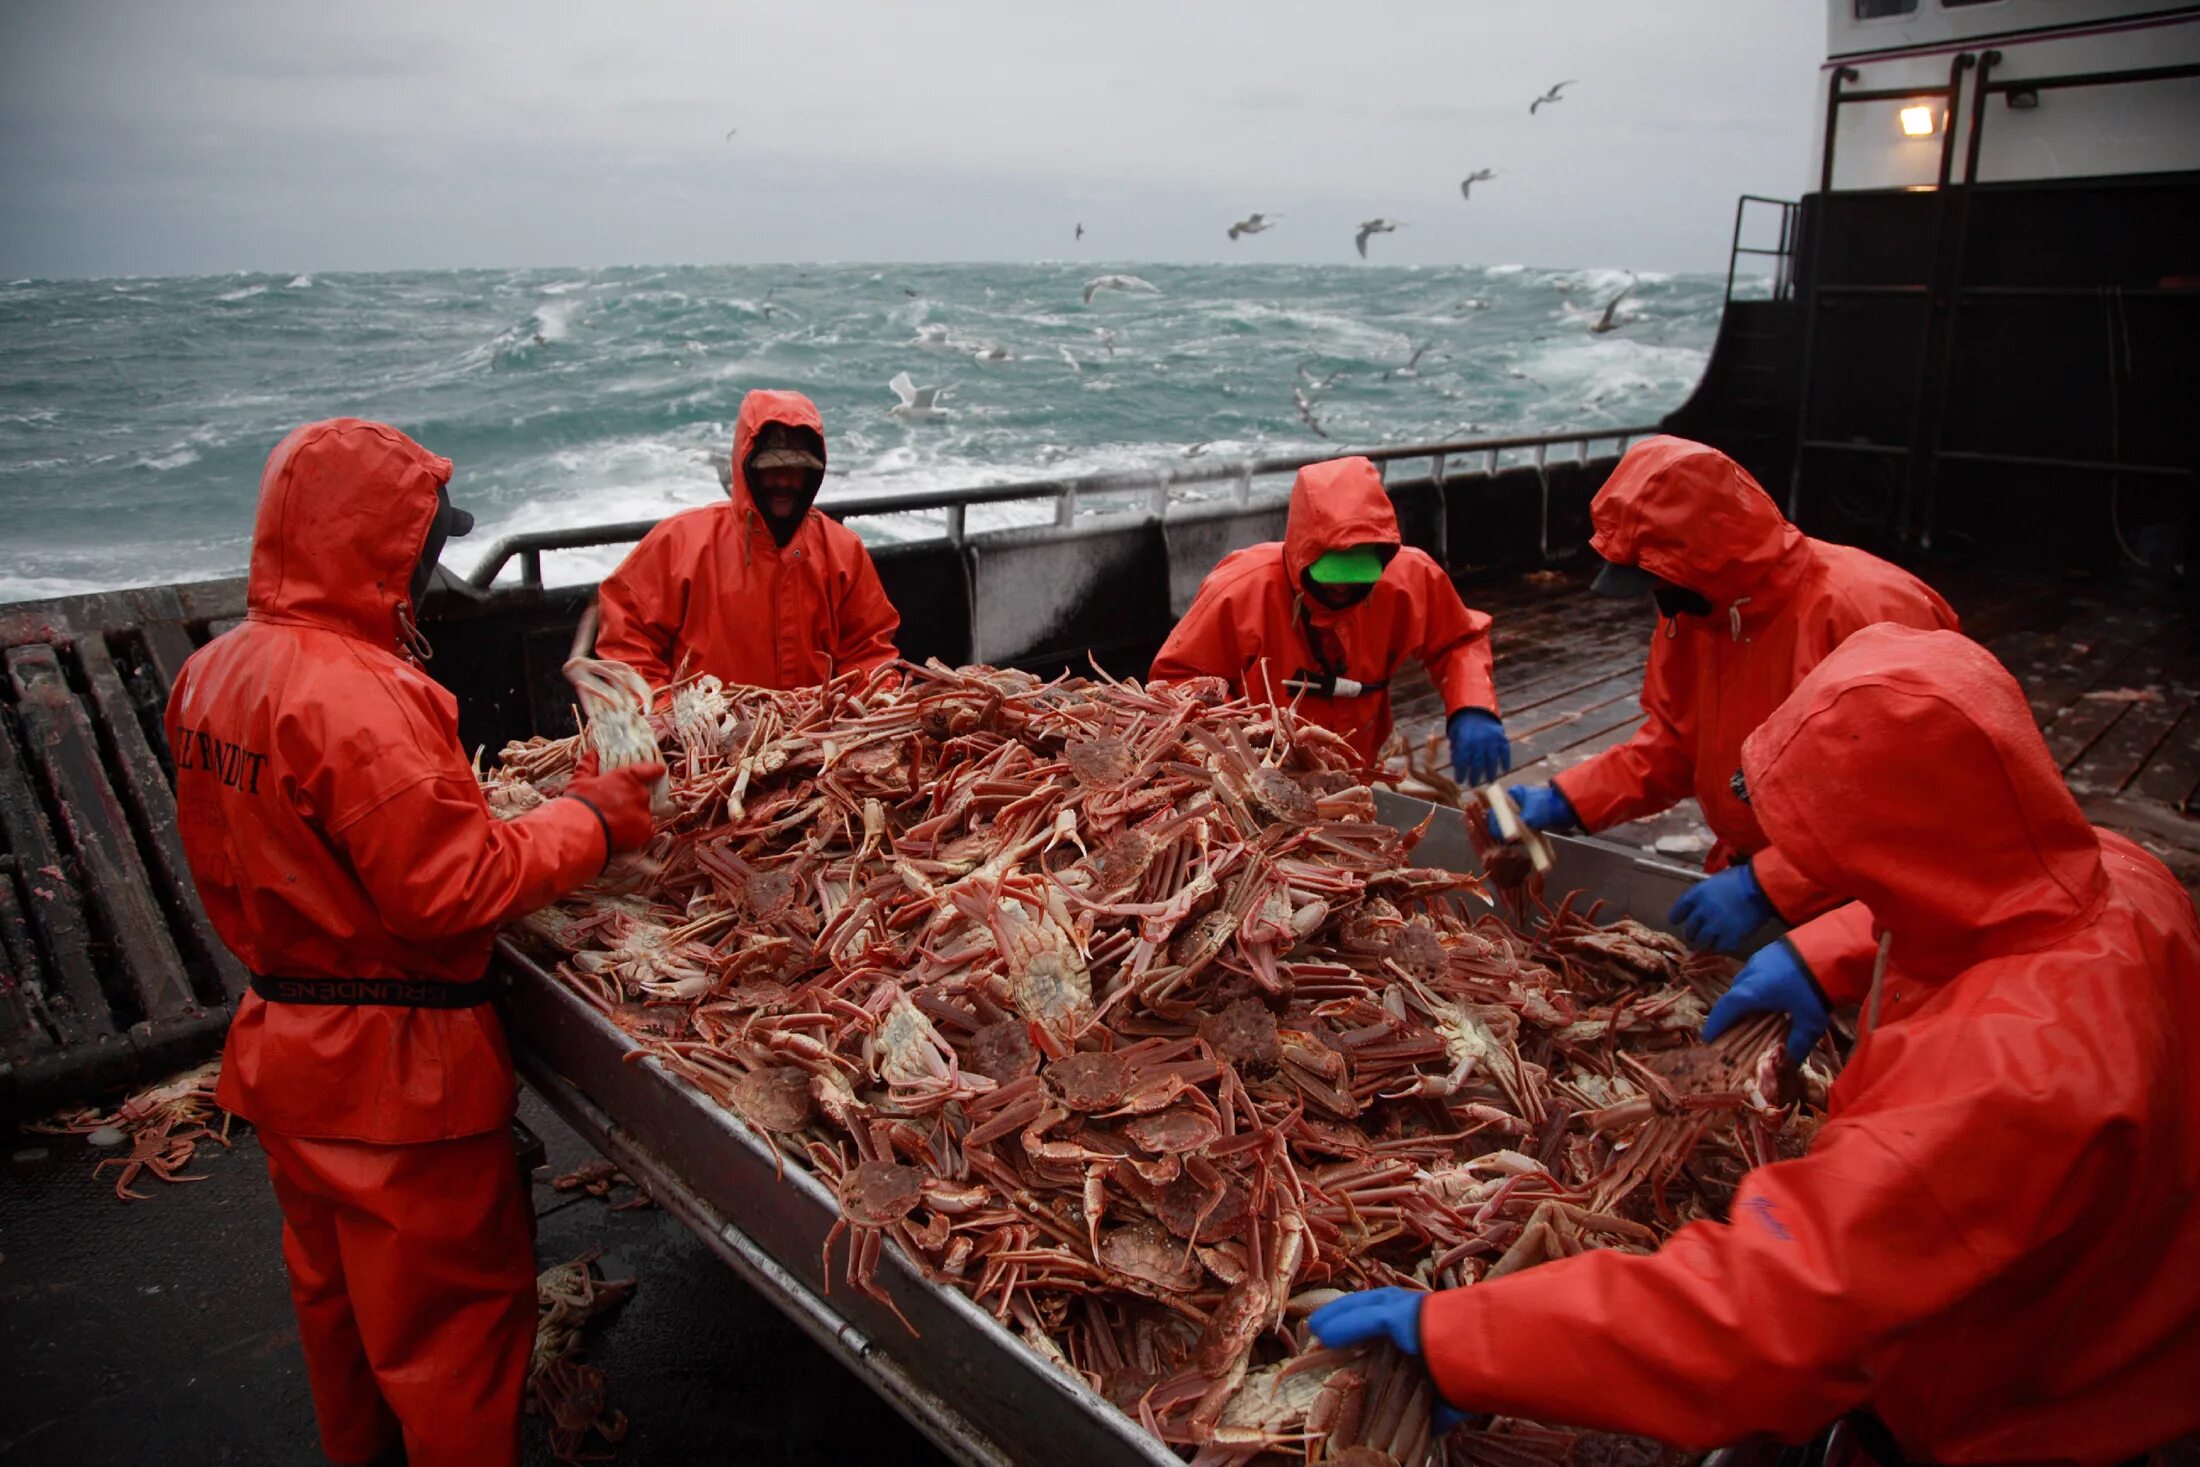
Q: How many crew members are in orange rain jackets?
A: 5